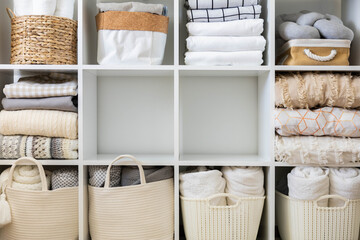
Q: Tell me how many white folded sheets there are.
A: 3